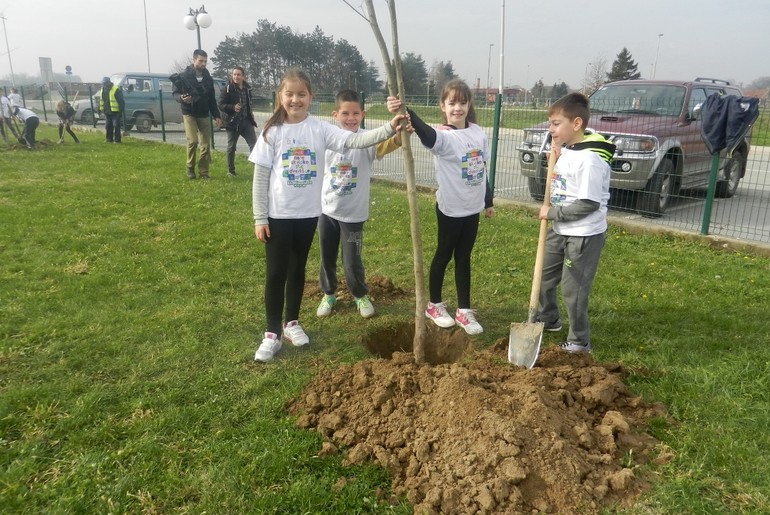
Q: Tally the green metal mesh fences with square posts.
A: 1